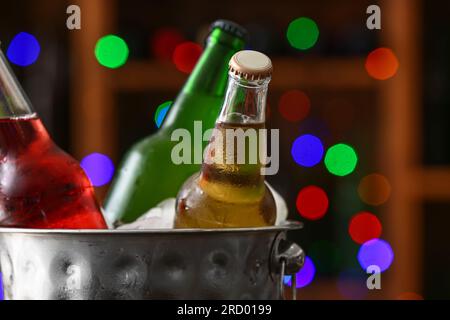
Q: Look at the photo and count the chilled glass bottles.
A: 3